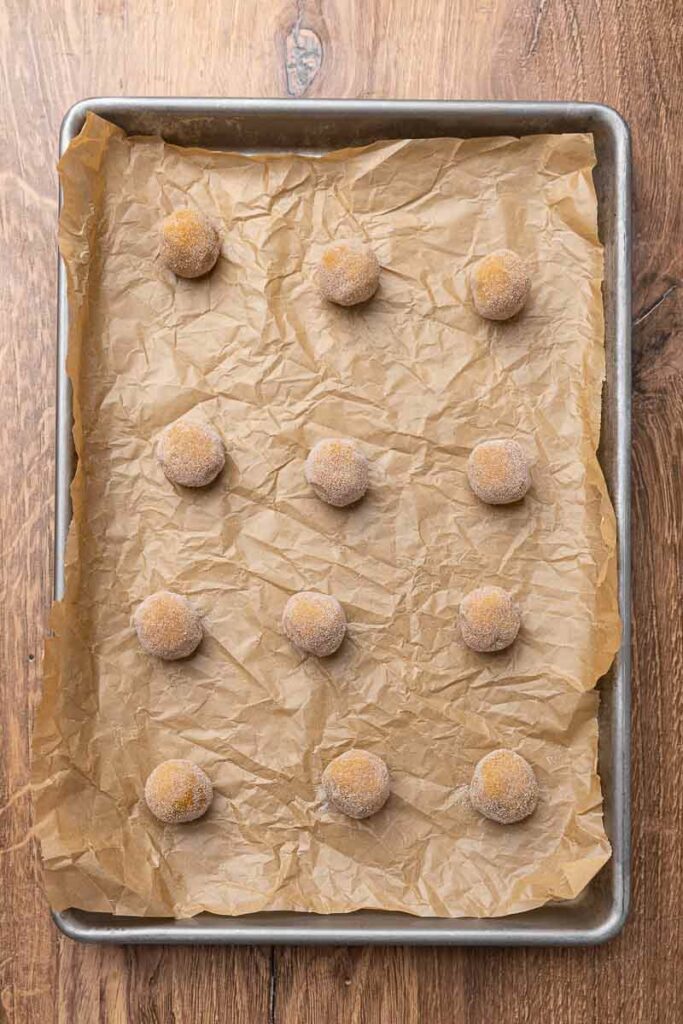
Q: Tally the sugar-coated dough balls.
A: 12